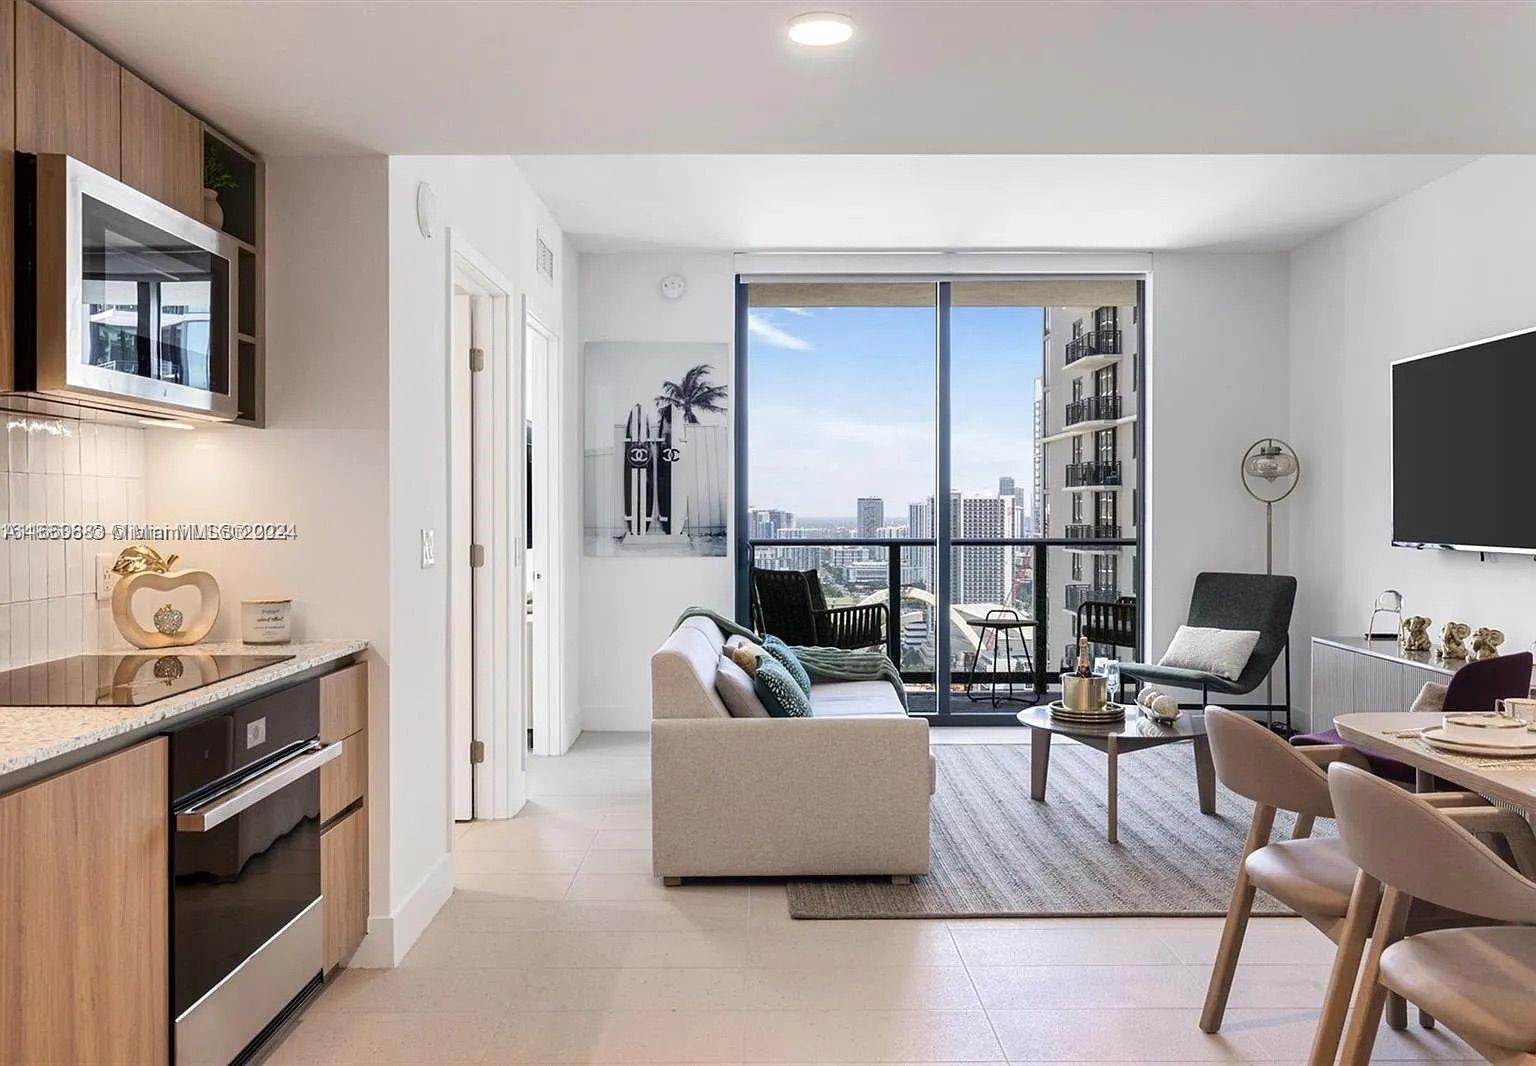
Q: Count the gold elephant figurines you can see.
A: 3